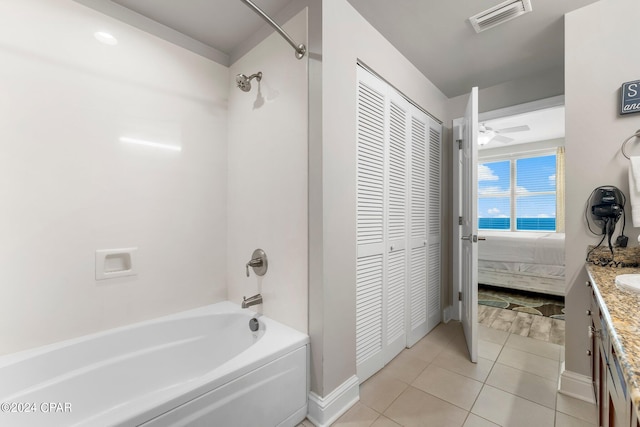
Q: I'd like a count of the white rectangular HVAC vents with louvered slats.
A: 1